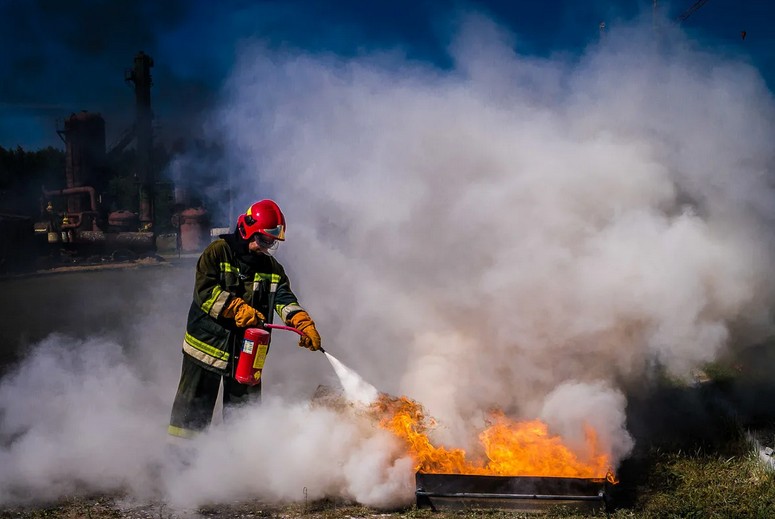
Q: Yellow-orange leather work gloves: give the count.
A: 2